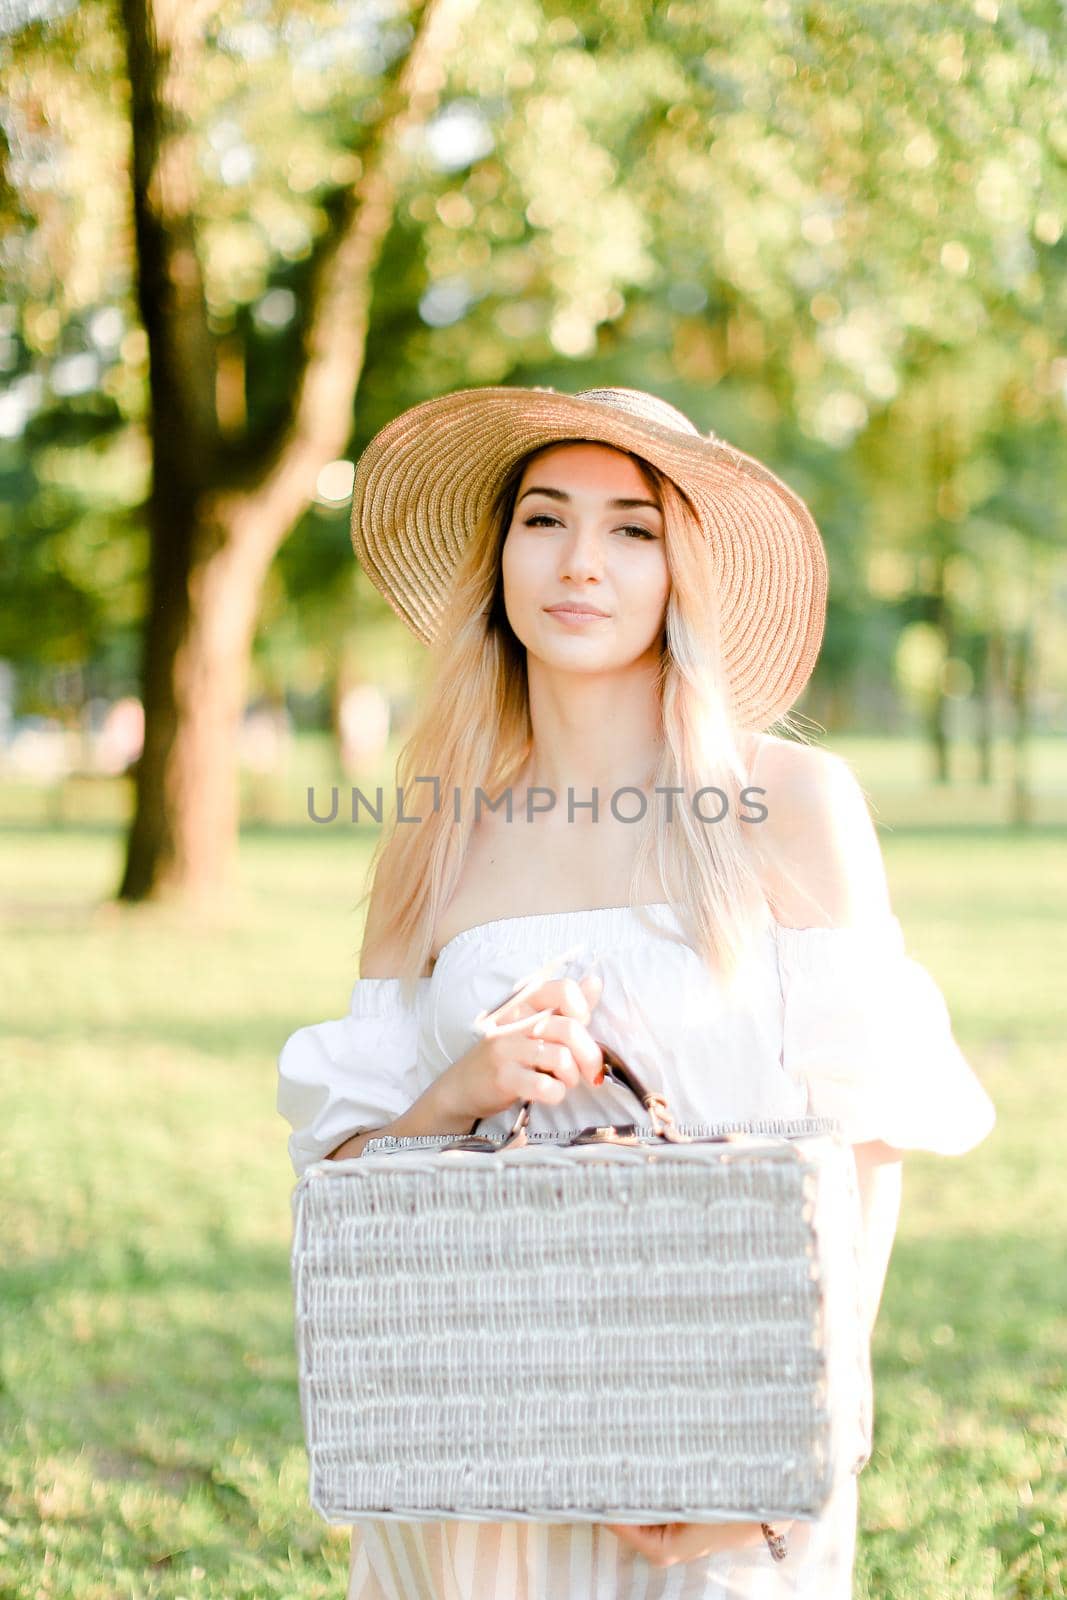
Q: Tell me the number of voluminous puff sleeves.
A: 2